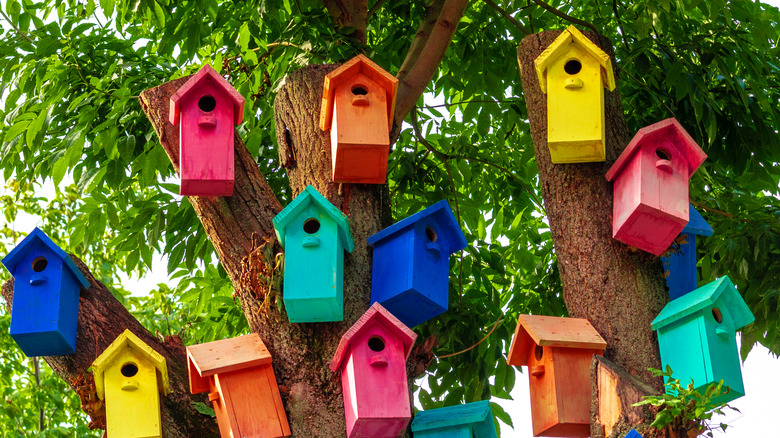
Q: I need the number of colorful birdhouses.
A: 15